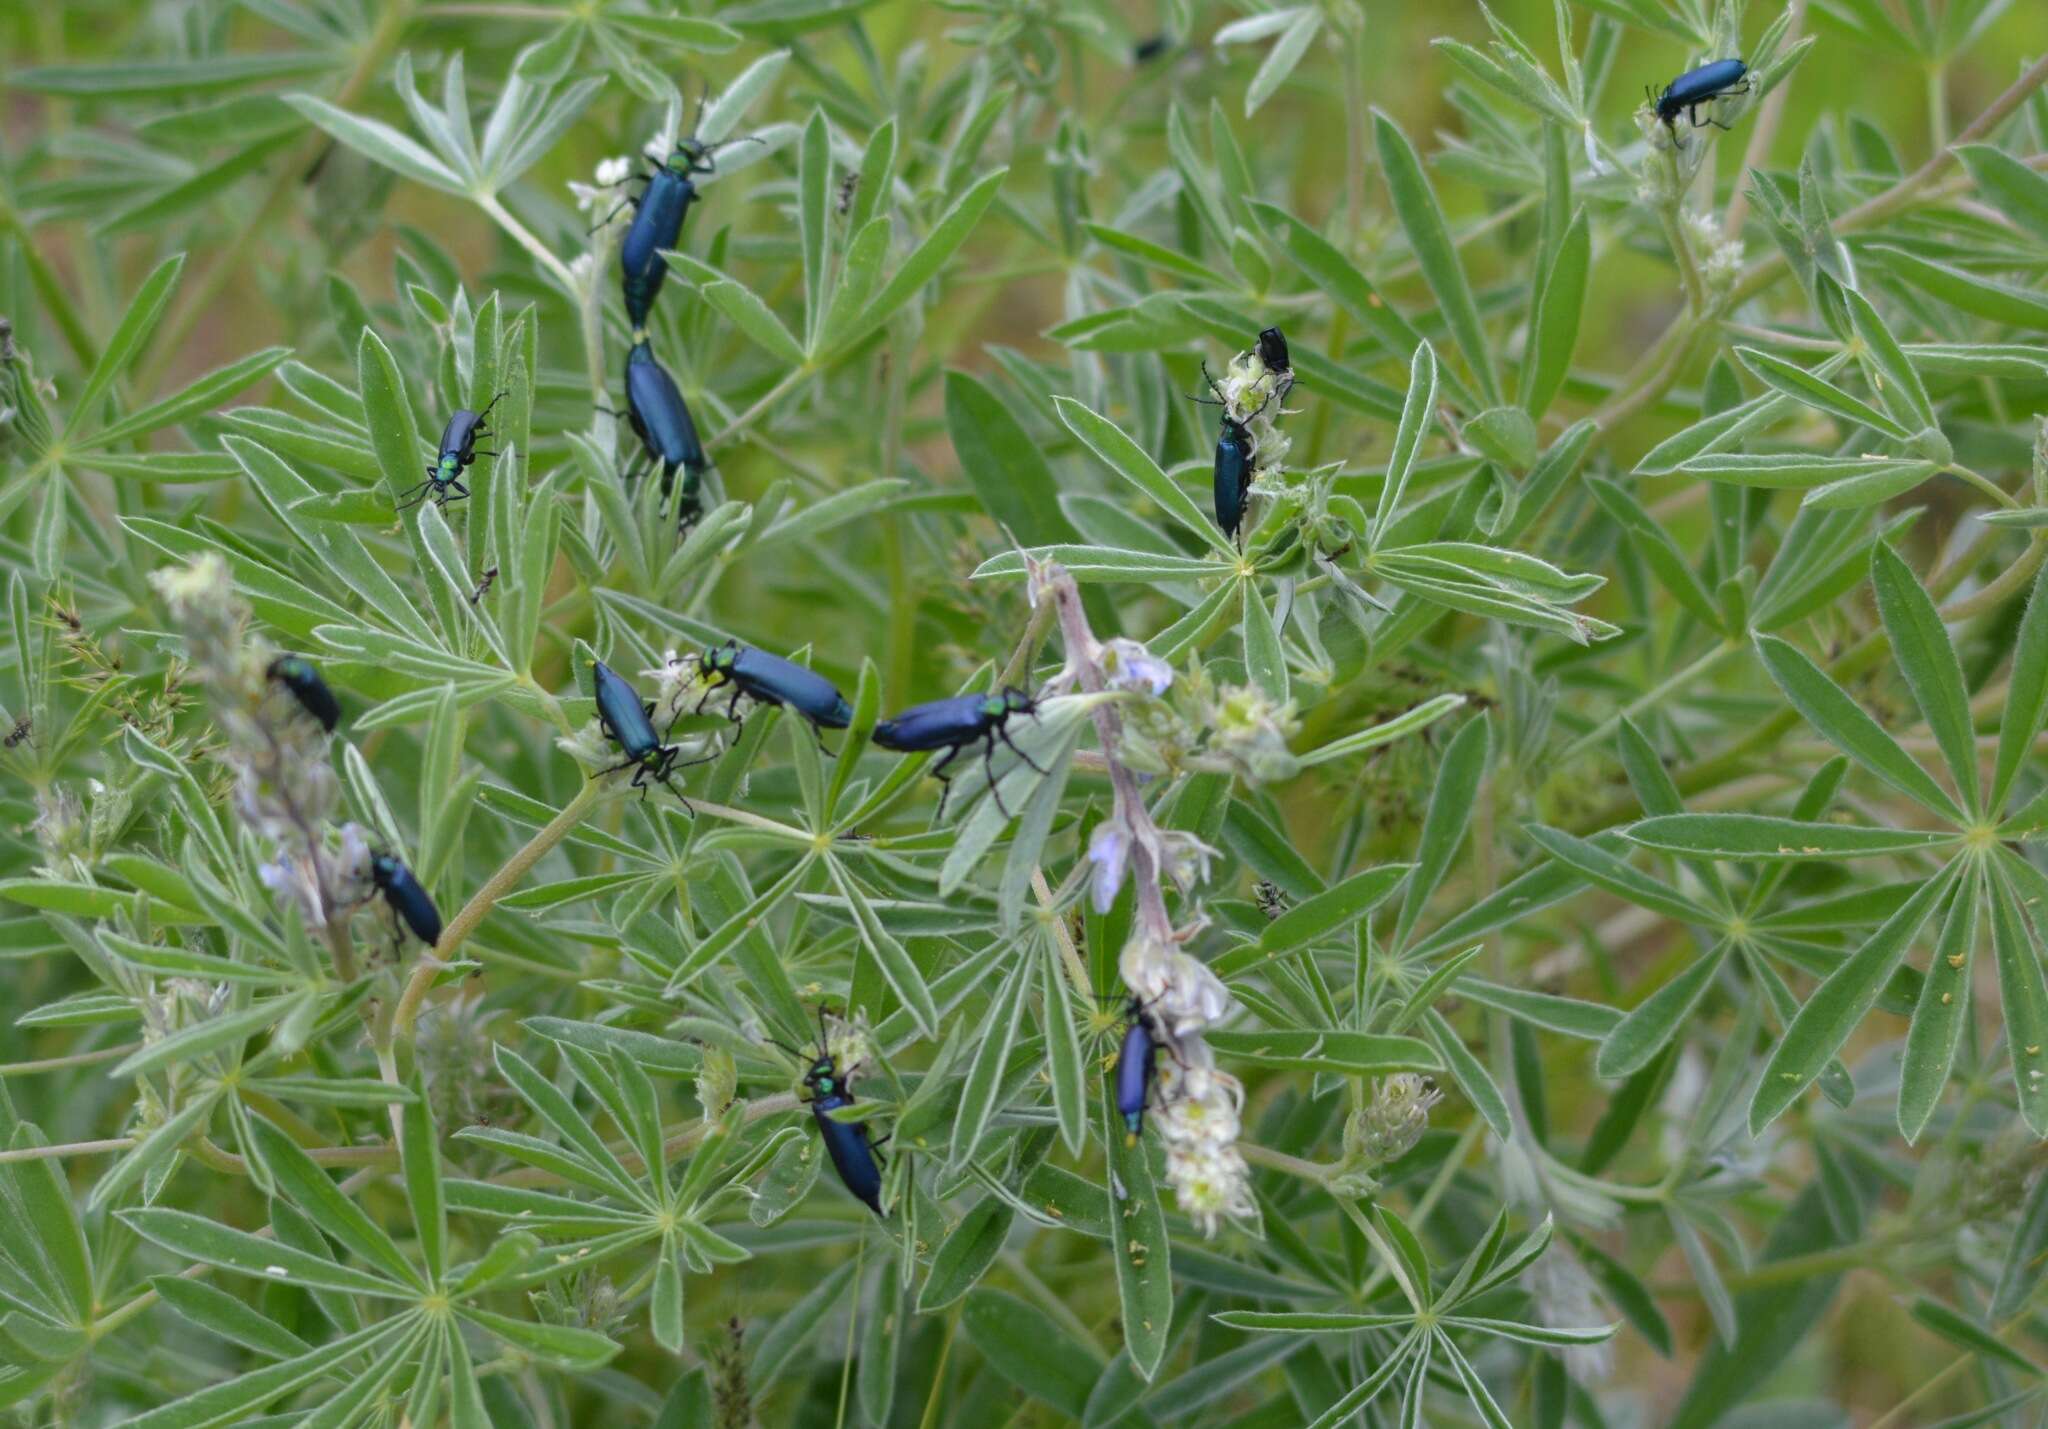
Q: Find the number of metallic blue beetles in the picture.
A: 13